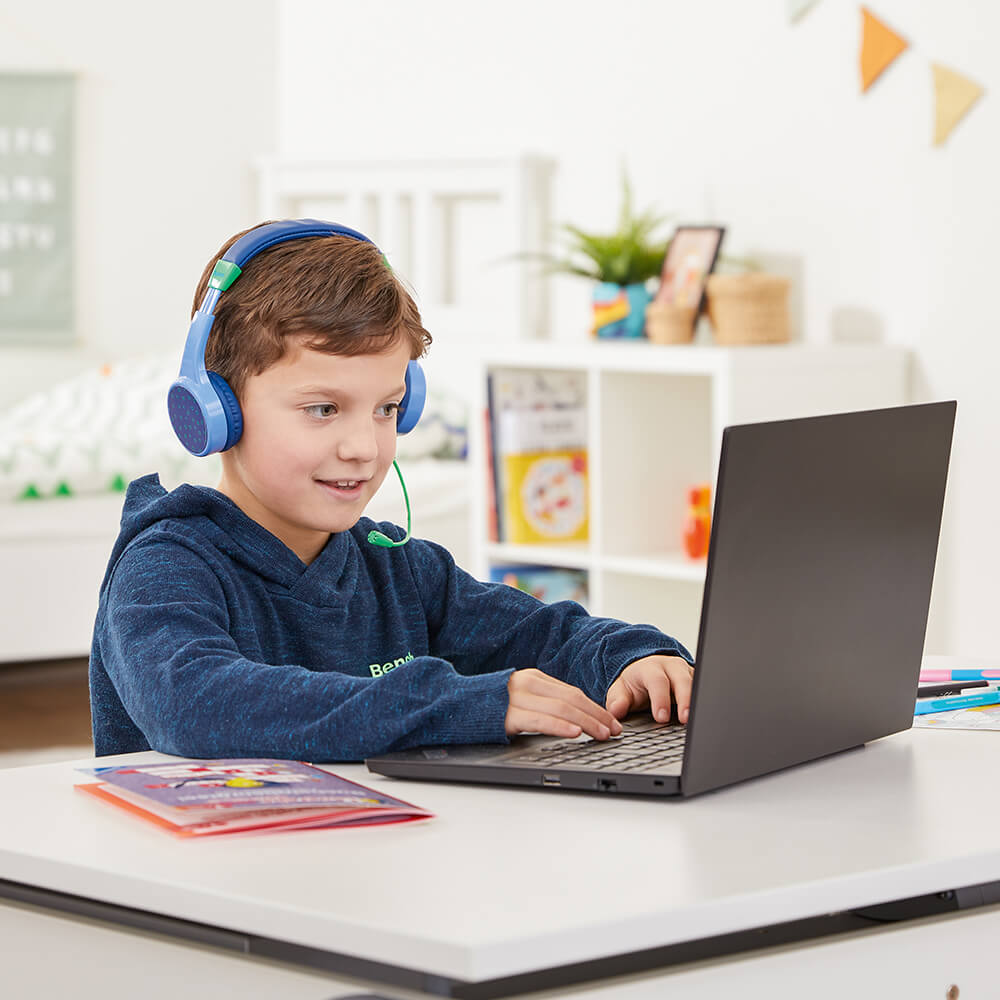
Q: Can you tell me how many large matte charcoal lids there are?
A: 1